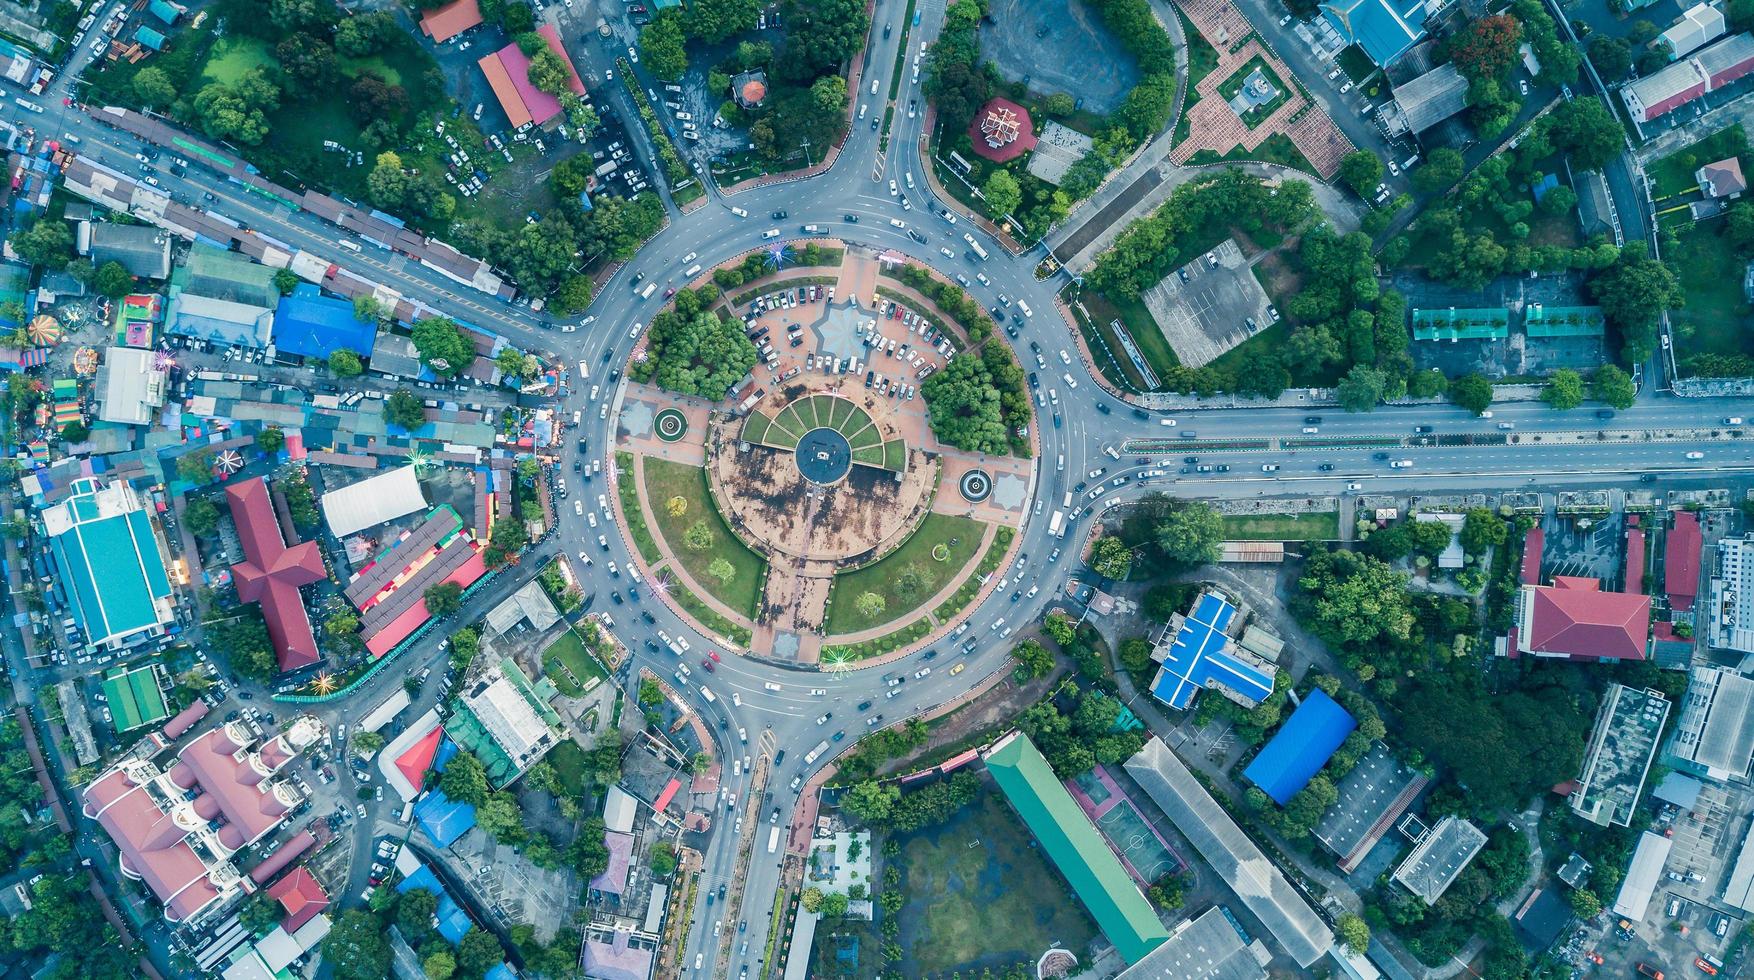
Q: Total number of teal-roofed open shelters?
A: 2